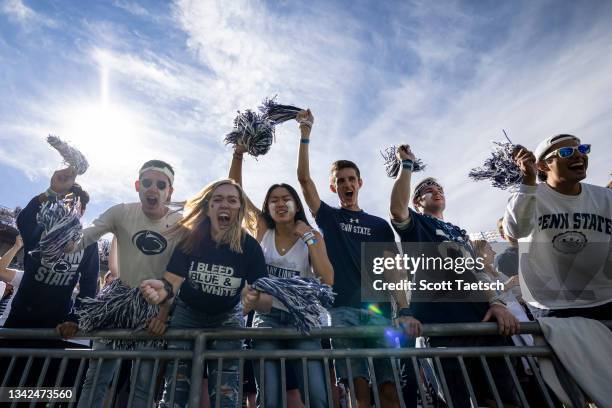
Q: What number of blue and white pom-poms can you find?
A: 8